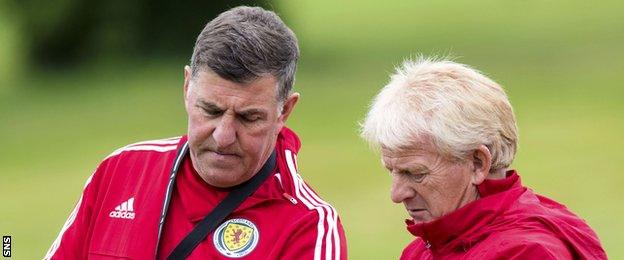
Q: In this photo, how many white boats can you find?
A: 0